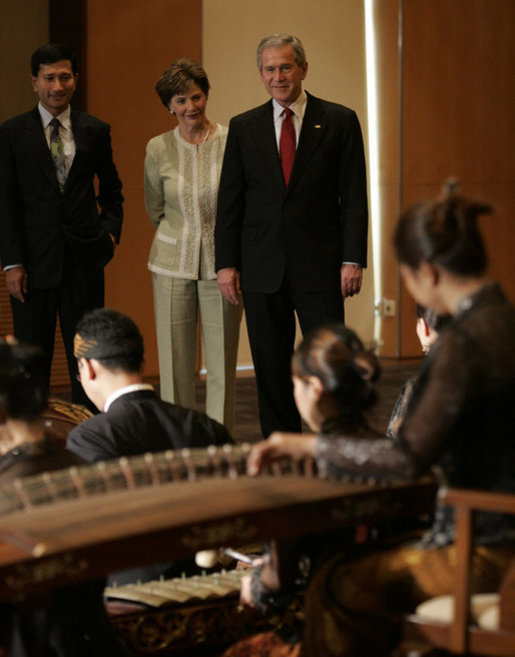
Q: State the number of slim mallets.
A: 1